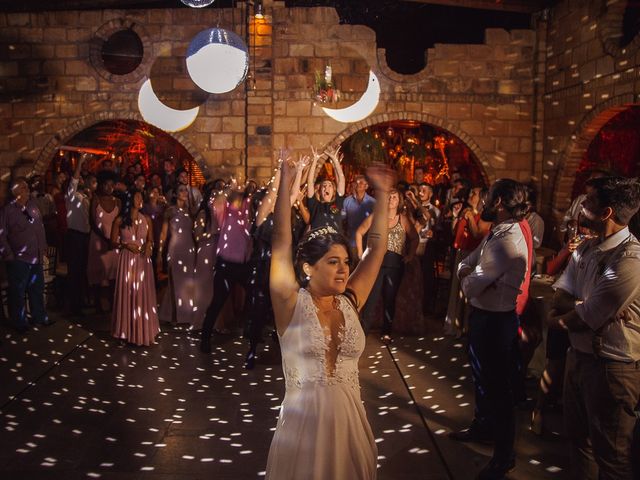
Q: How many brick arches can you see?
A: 3